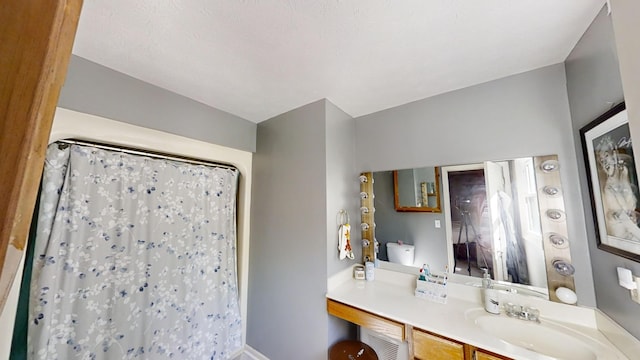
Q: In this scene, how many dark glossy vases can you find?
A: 0